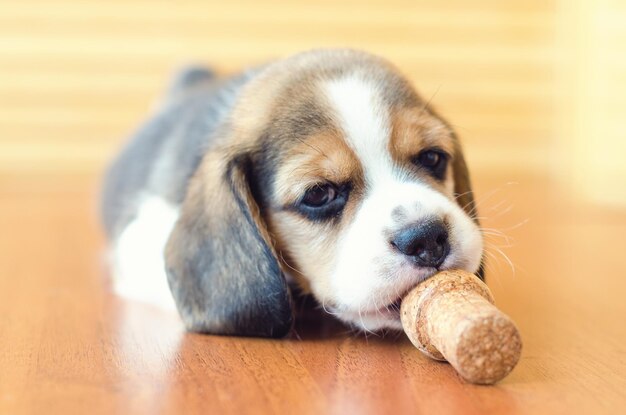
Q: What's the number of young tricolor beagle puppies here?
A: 1